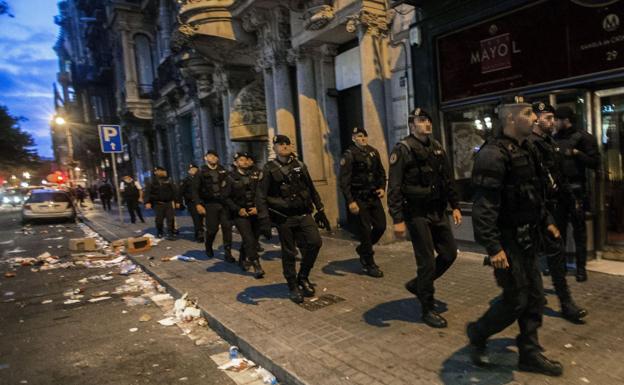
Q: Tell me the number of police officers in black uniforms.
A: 11